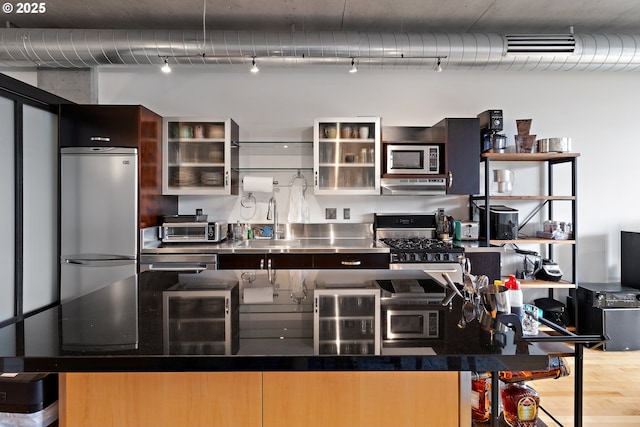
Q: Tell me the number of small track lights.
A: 4